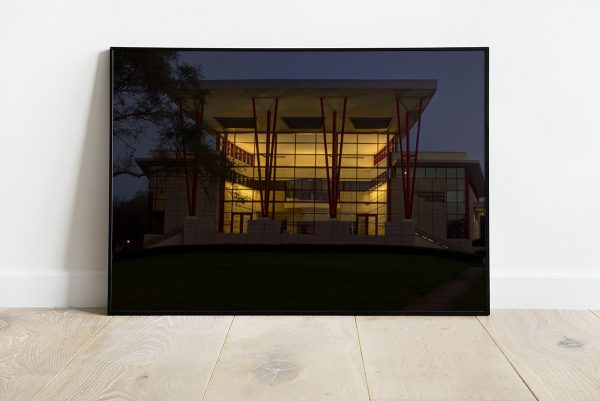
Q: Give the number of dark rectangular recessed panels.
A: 3